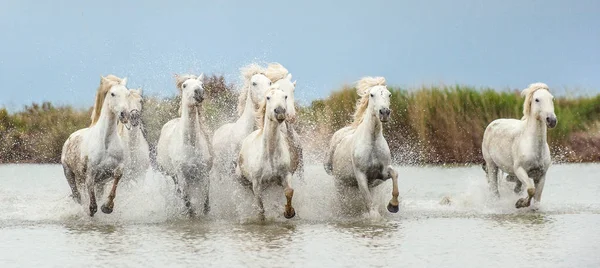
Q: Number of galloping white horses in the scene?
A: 8